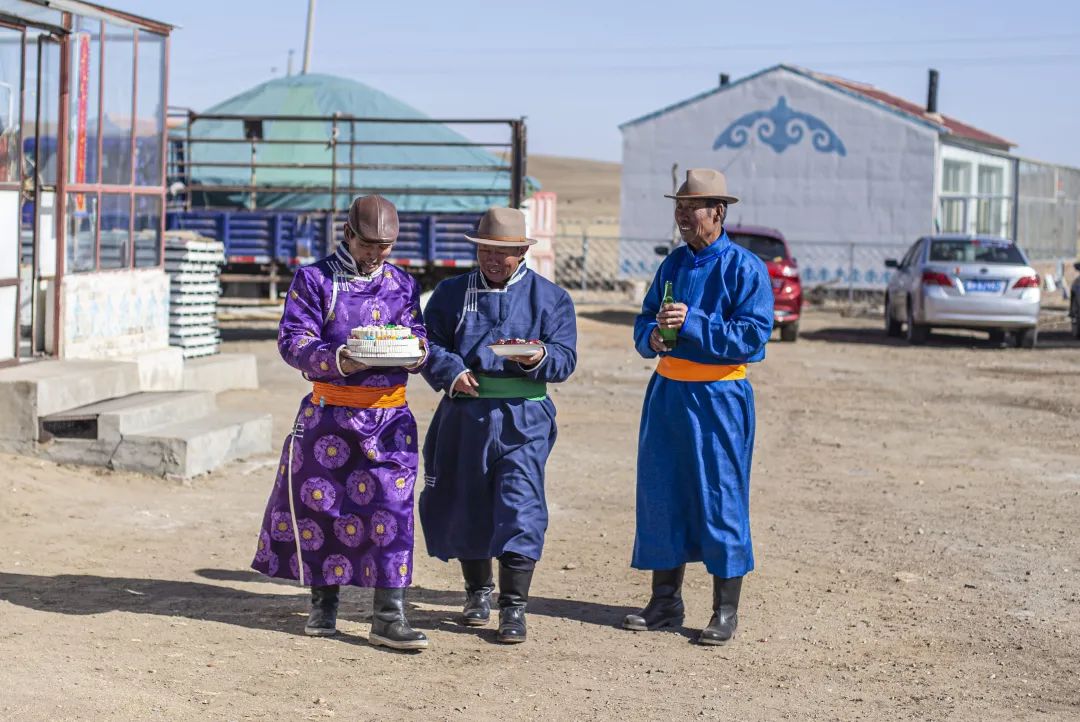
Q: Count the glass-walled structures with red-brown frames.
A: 1